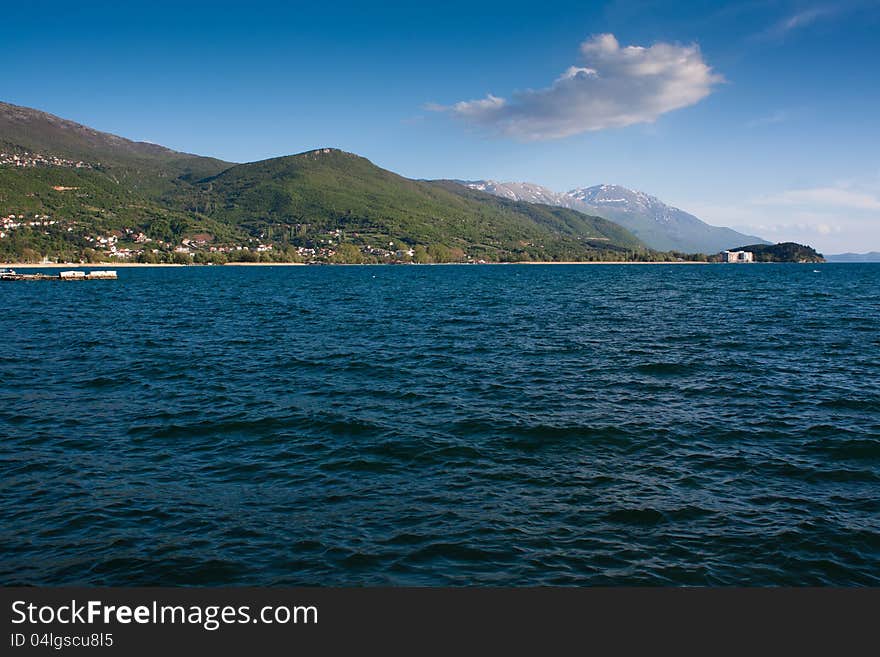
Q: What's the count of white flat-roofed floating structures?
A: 2